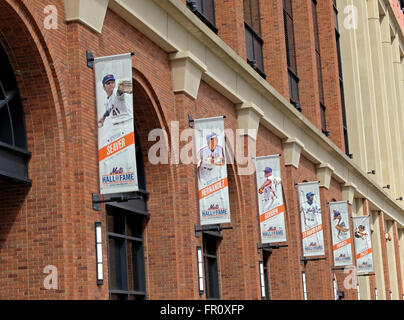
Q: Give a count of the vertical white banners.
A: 6